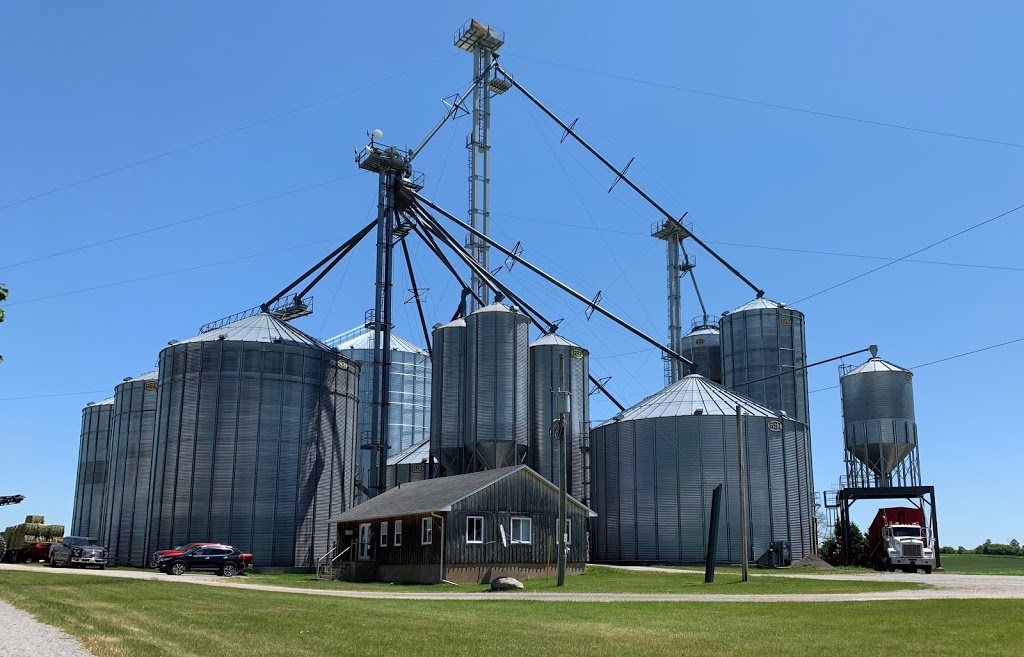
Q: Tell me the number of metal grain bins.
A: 12